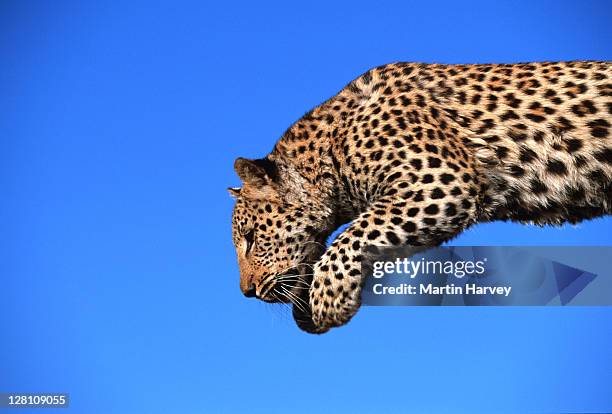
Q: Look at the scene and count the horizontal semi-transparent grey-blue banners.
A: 2